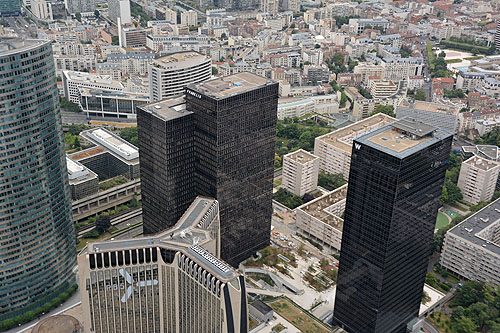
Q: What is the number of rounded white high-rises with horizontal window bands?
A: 1